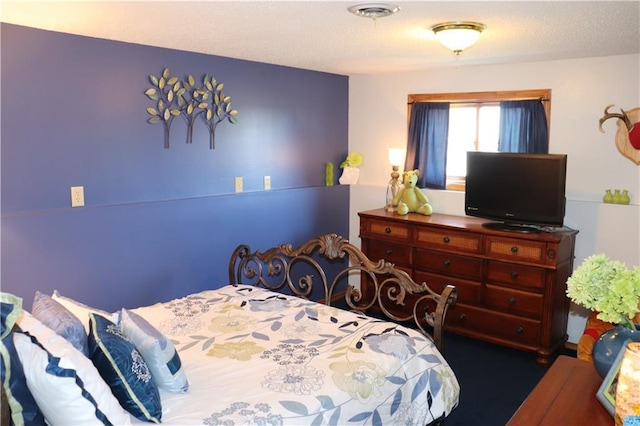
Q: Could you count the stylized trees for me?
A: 3